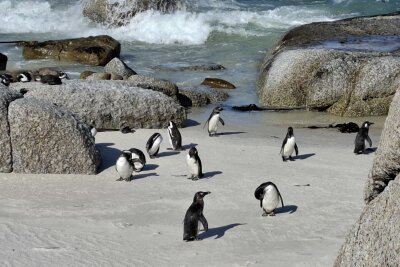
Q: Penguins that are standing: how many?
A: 10